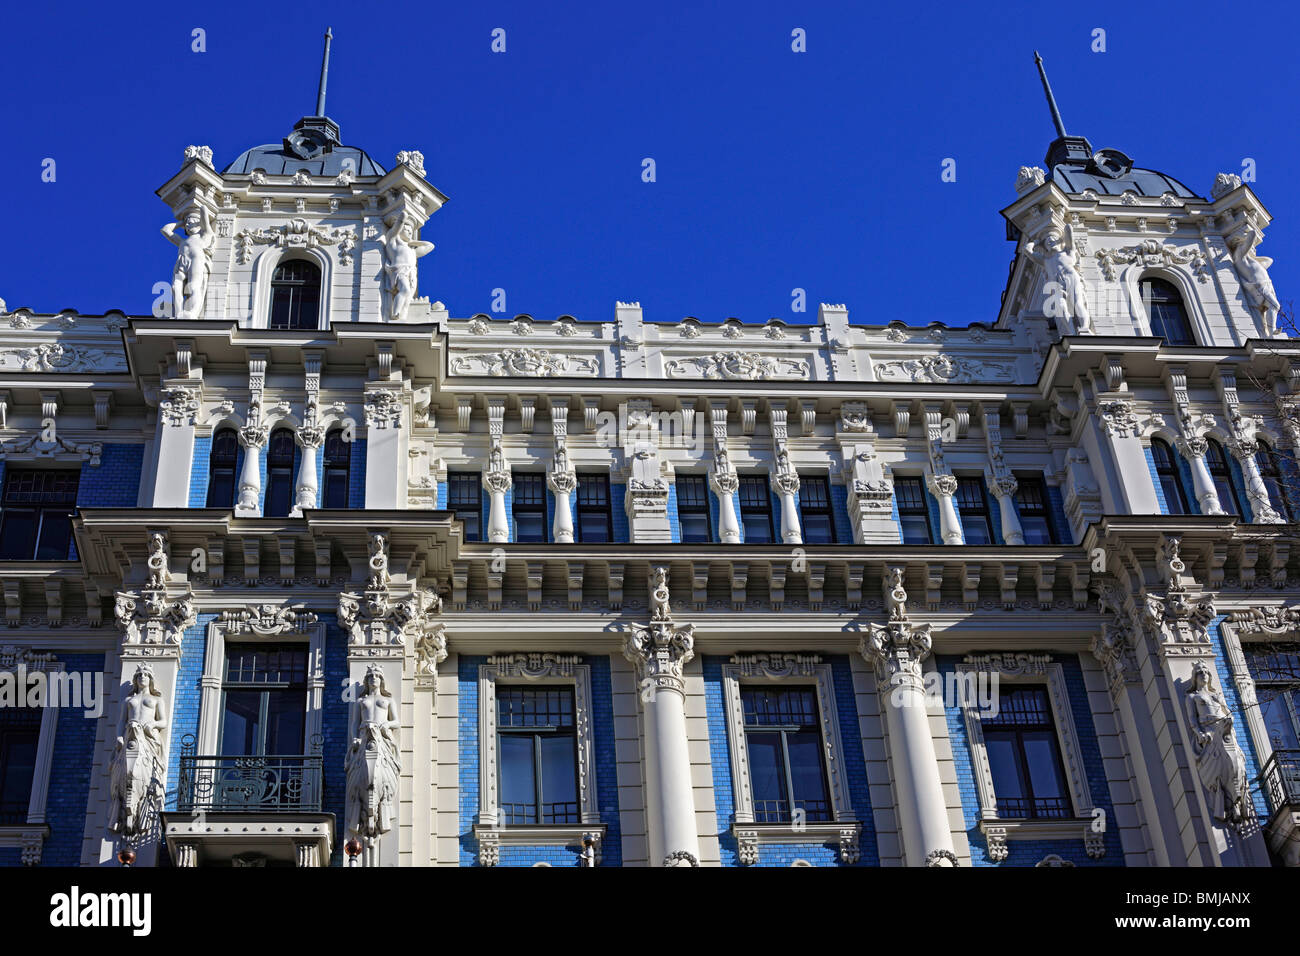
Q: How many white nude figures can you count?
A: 7